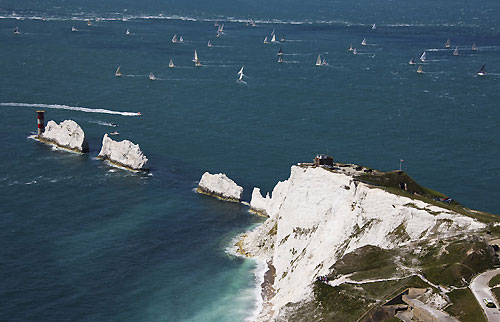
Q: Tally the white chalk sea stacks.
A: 3